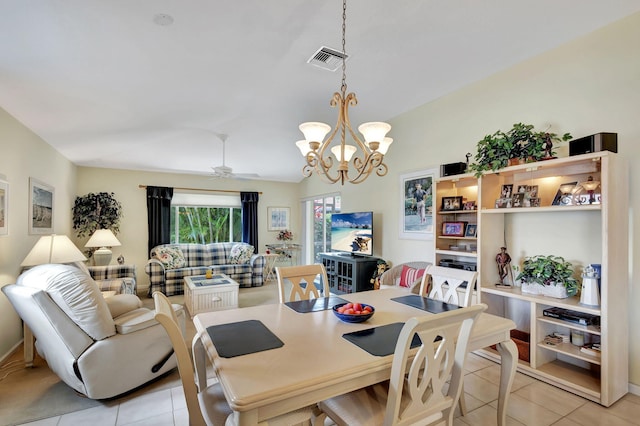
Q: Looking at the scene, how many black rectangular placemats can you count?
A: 4